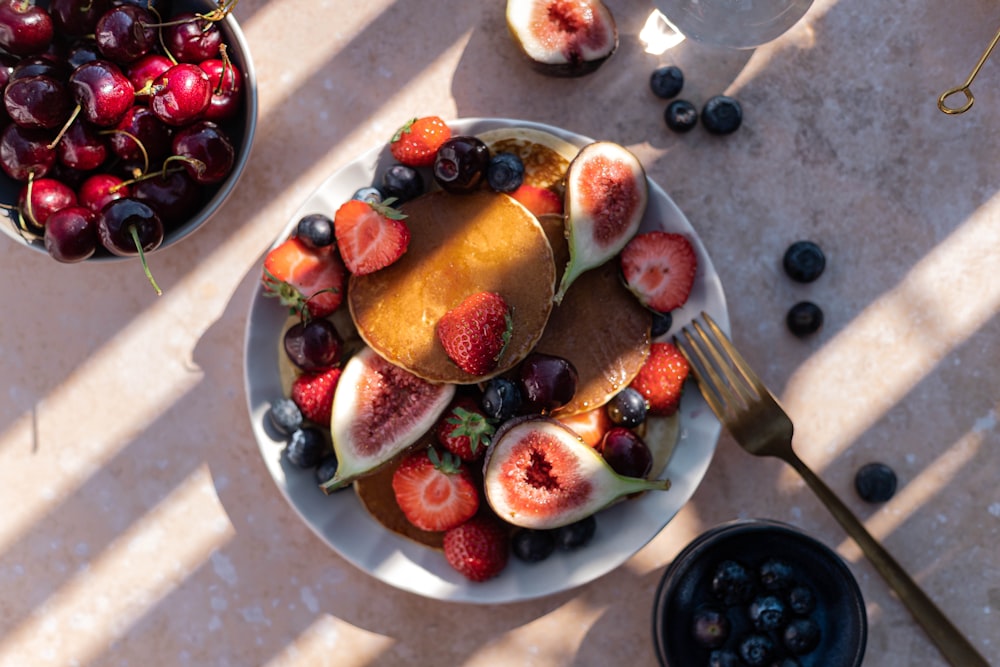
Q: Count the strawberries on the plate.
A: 12